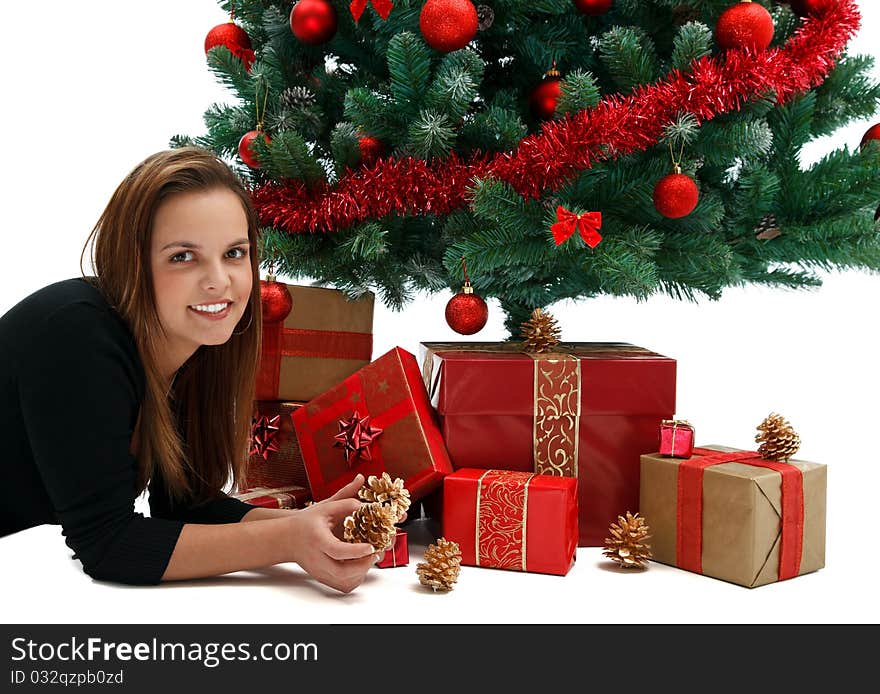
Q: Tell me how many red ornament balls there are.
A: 13